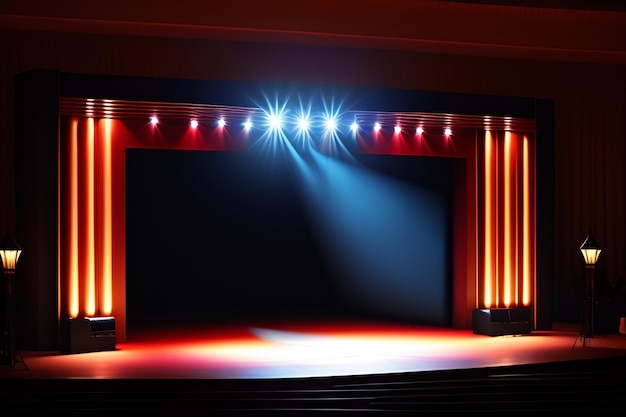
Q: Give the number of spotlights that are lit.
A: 12